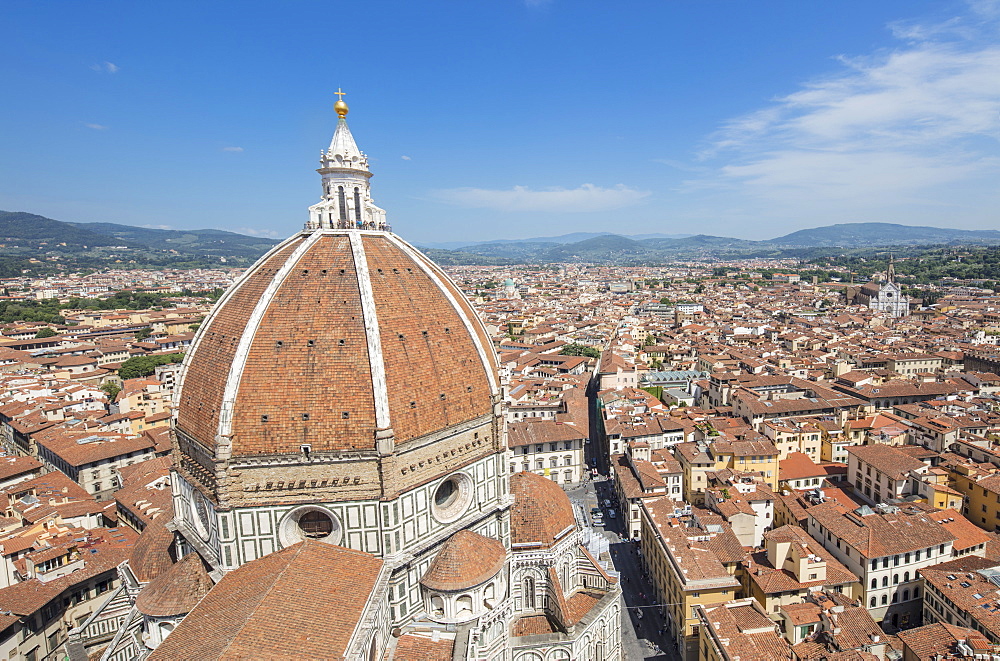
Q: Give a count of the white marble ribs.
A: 5